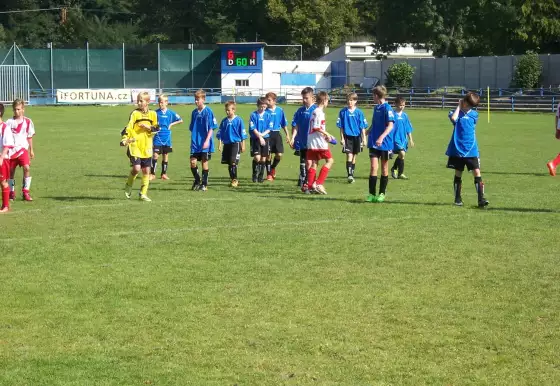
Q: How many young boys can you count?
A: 15